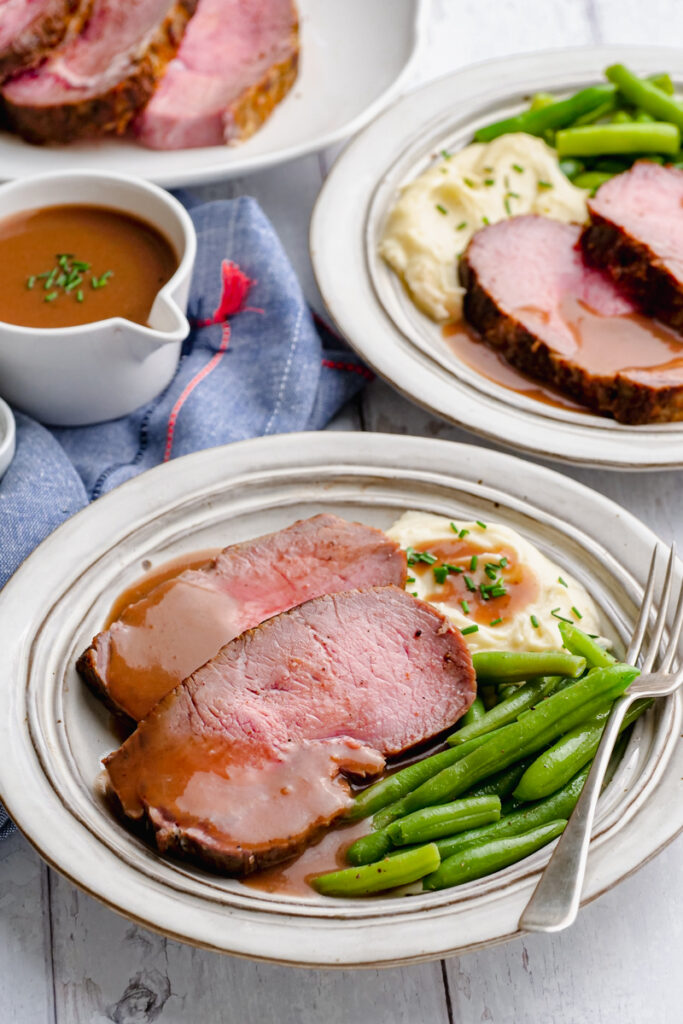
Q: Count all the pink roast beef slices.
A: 7